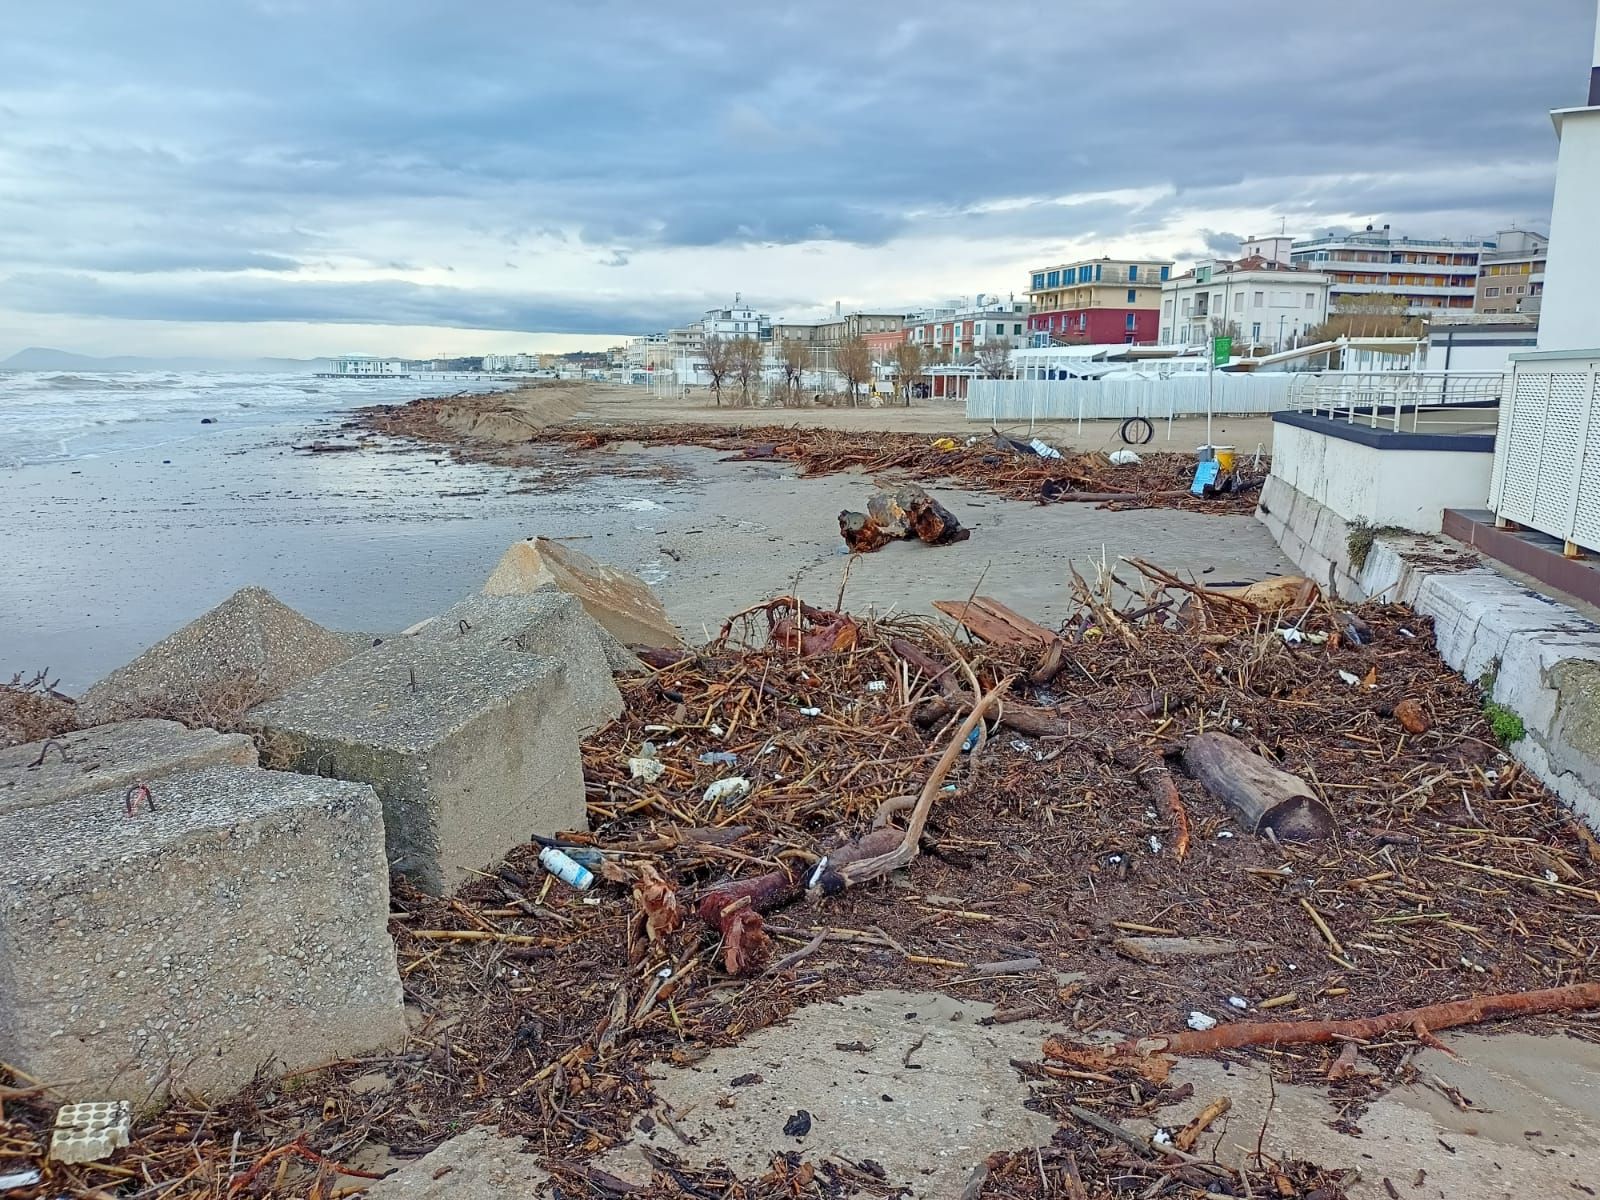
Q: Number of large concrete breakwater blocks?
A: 6